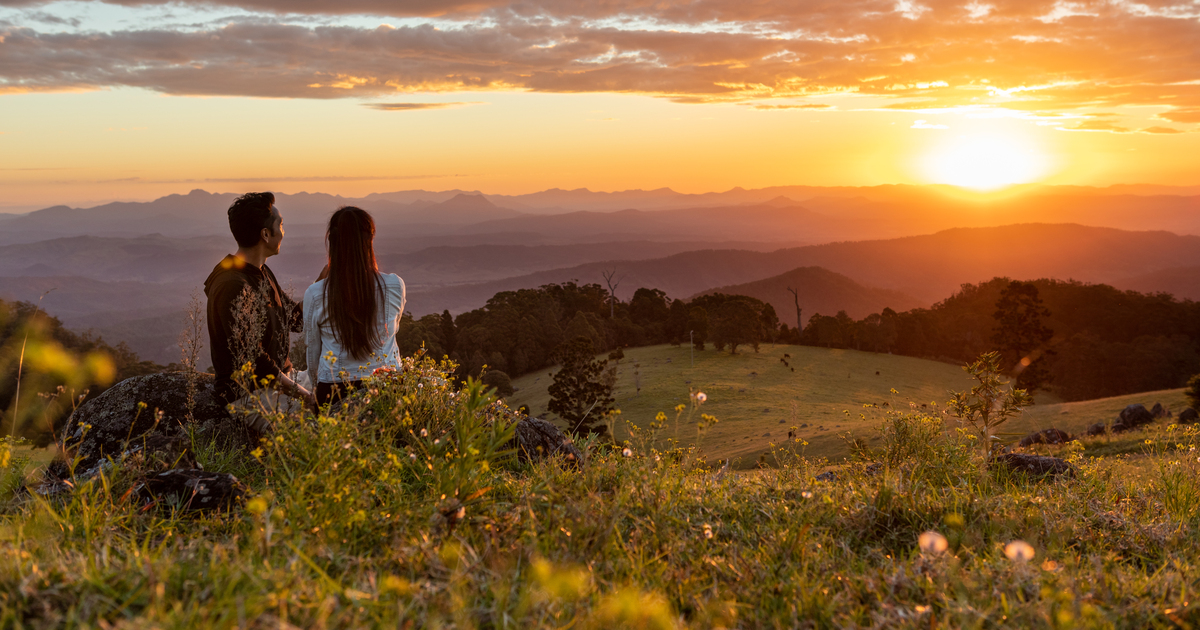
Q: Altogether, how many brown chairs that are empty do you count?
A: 0